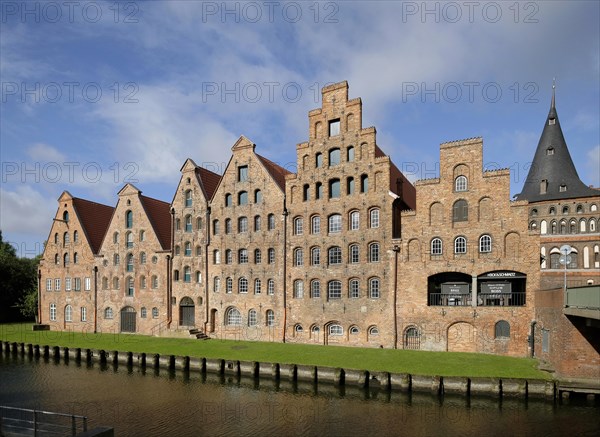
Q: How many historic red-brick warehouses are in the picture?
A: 6